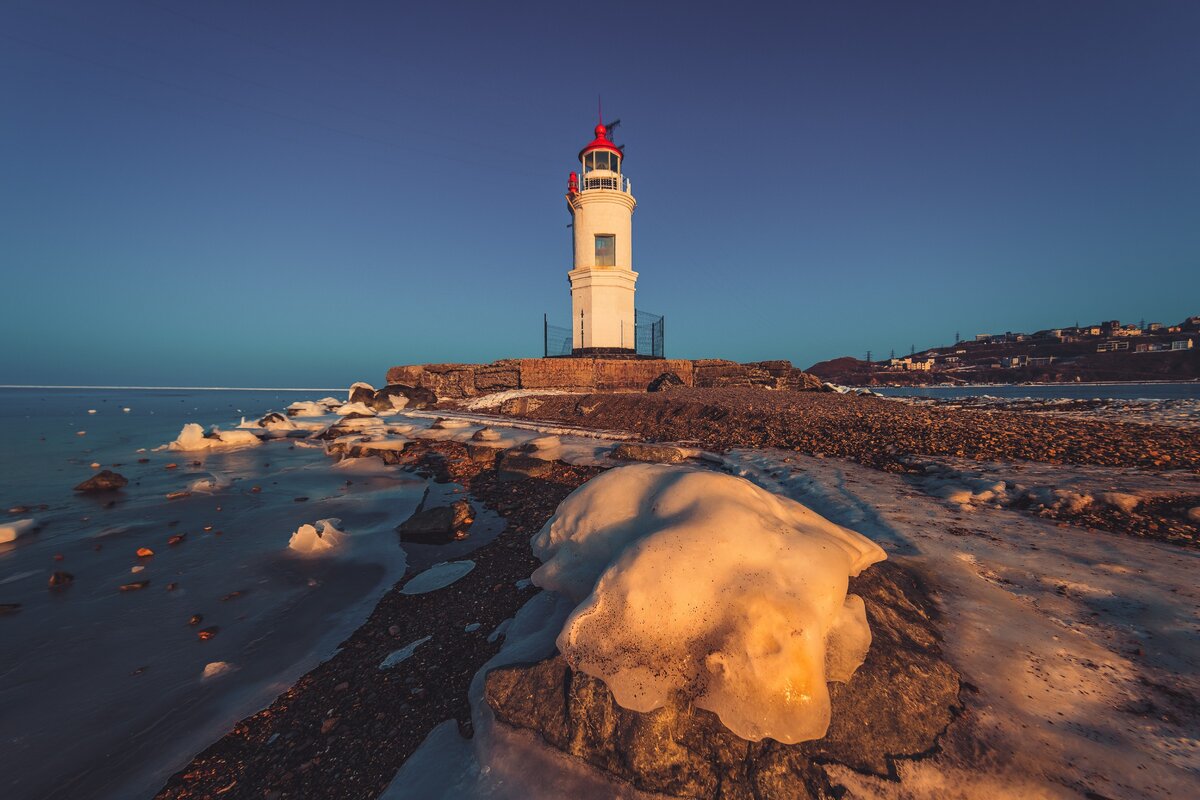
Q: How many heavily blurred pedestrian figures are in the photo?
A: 0